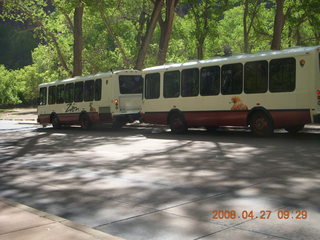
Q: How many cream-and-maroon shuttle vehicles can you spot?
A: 2